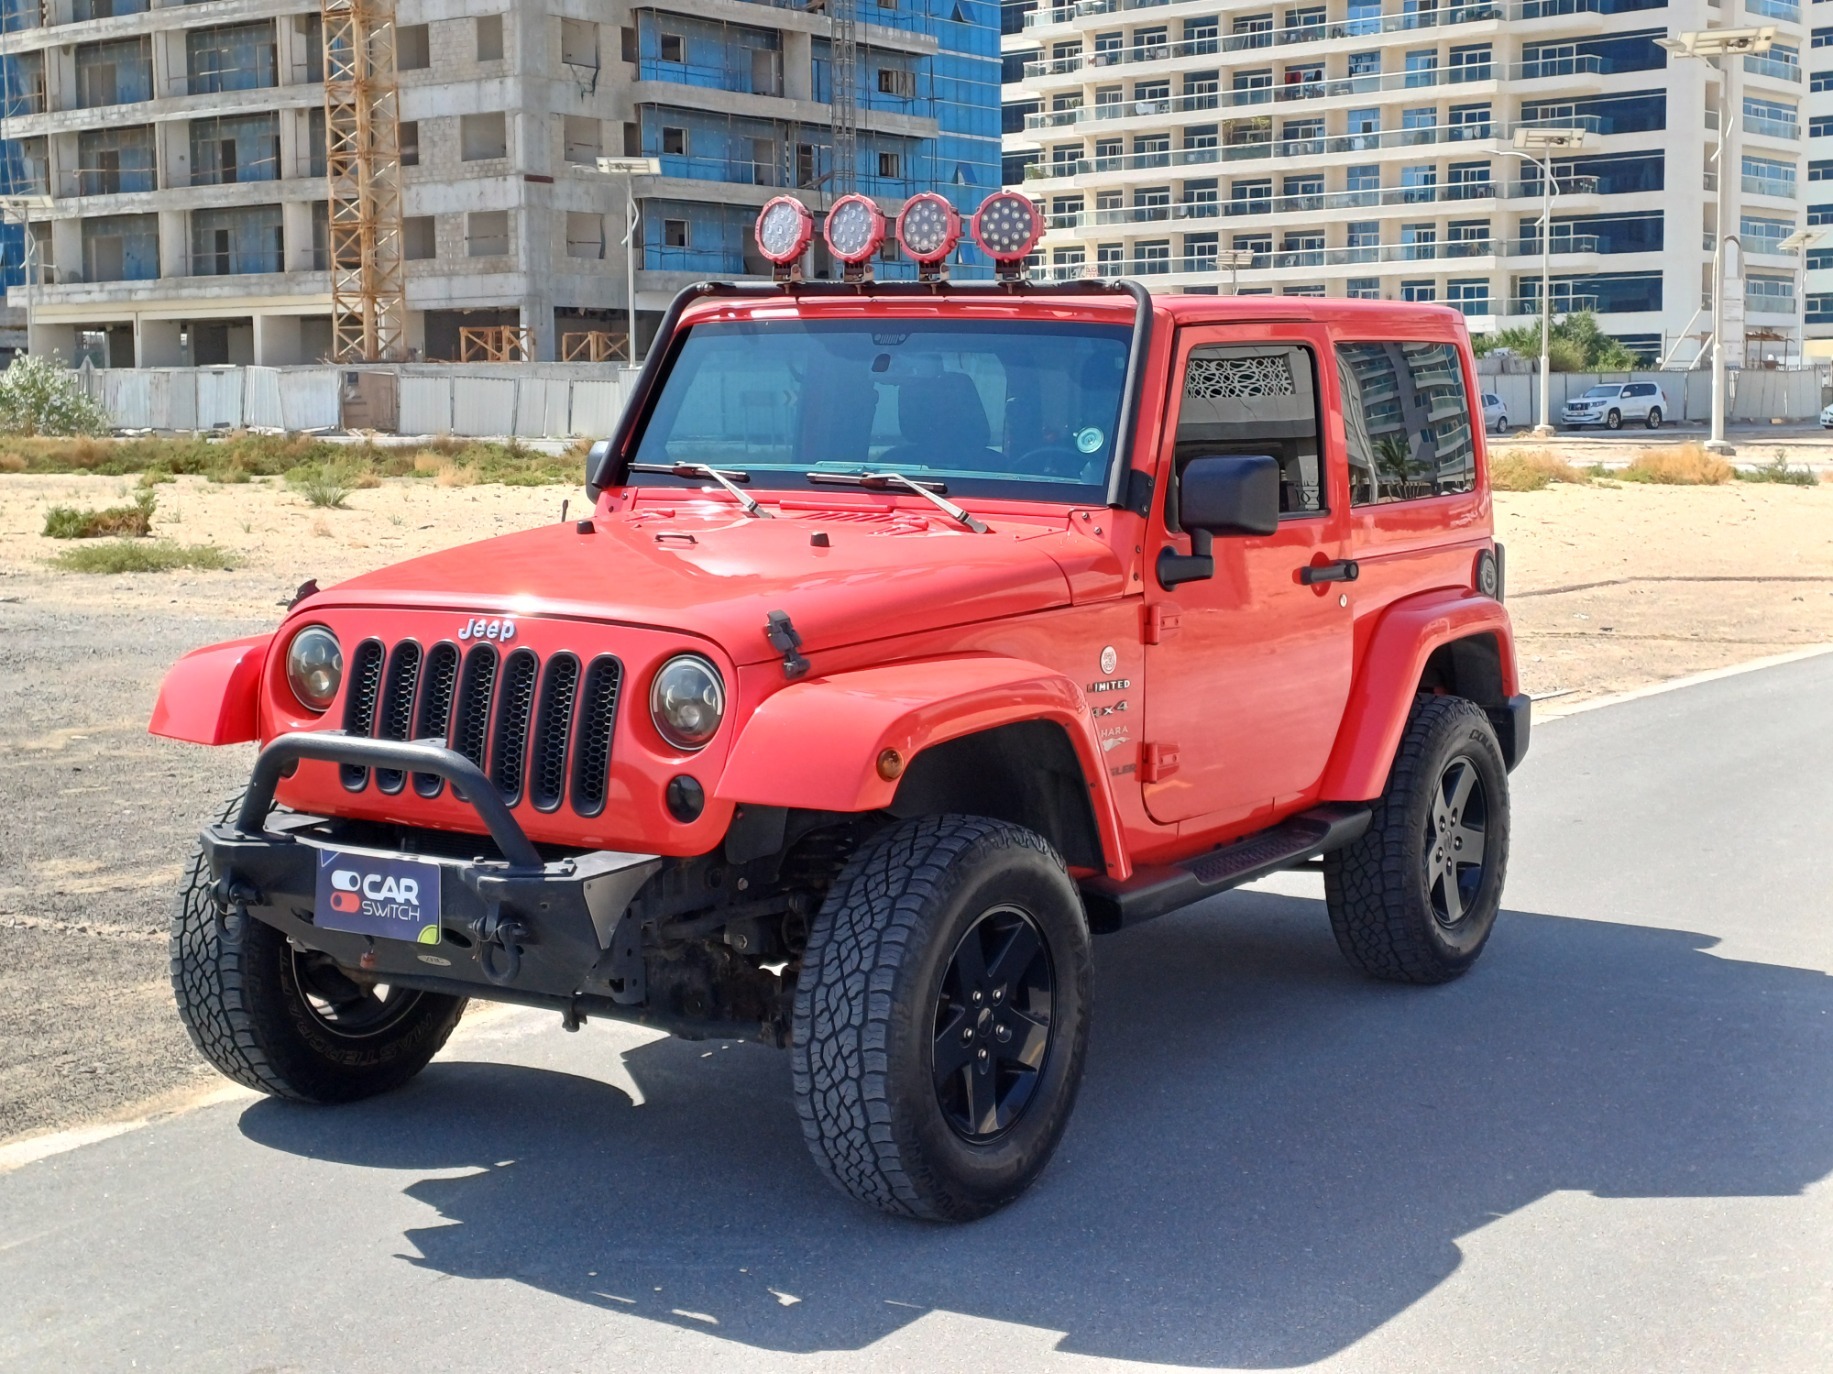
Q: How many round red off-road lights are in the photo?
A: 4